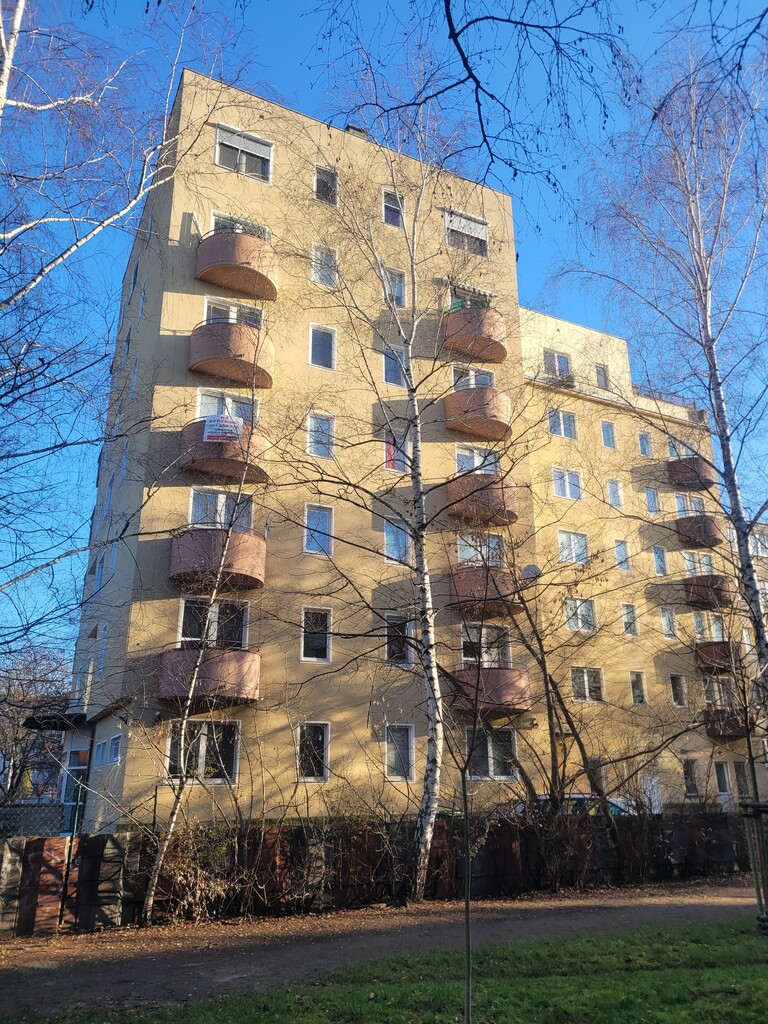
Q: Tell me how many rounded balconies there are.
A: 15